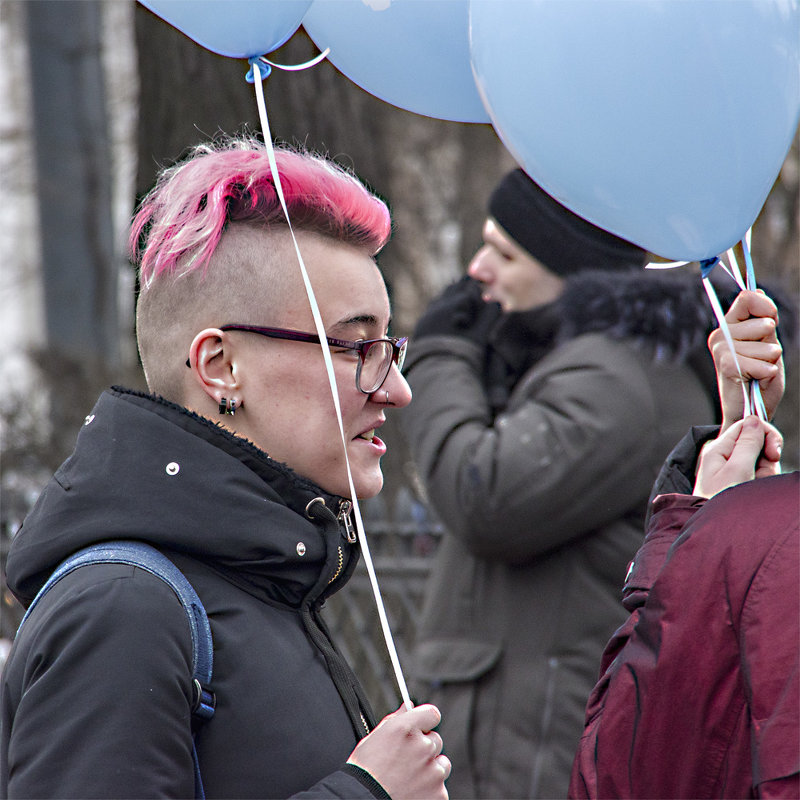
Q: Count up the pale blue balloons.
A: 3